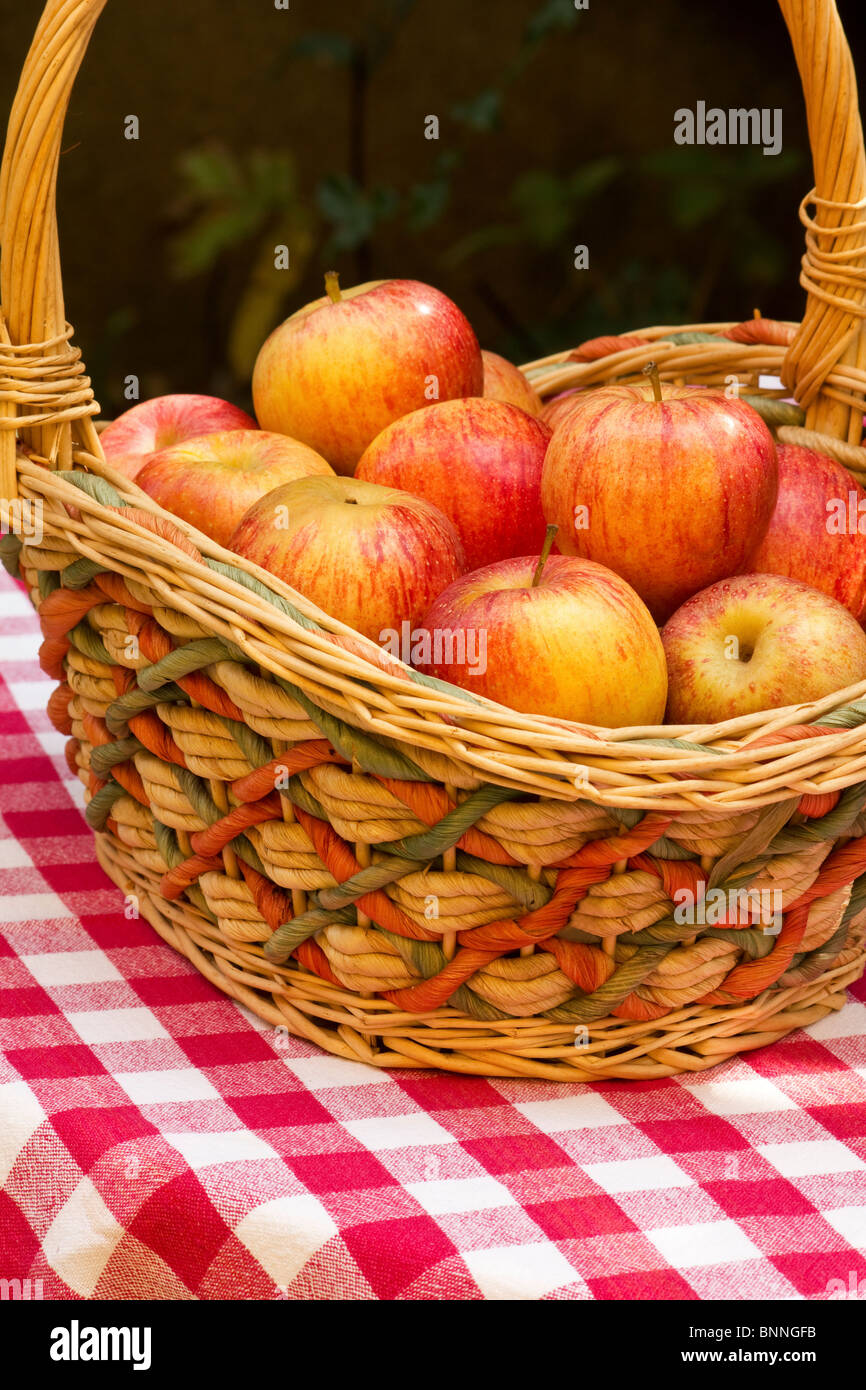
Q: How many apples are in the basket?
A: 11